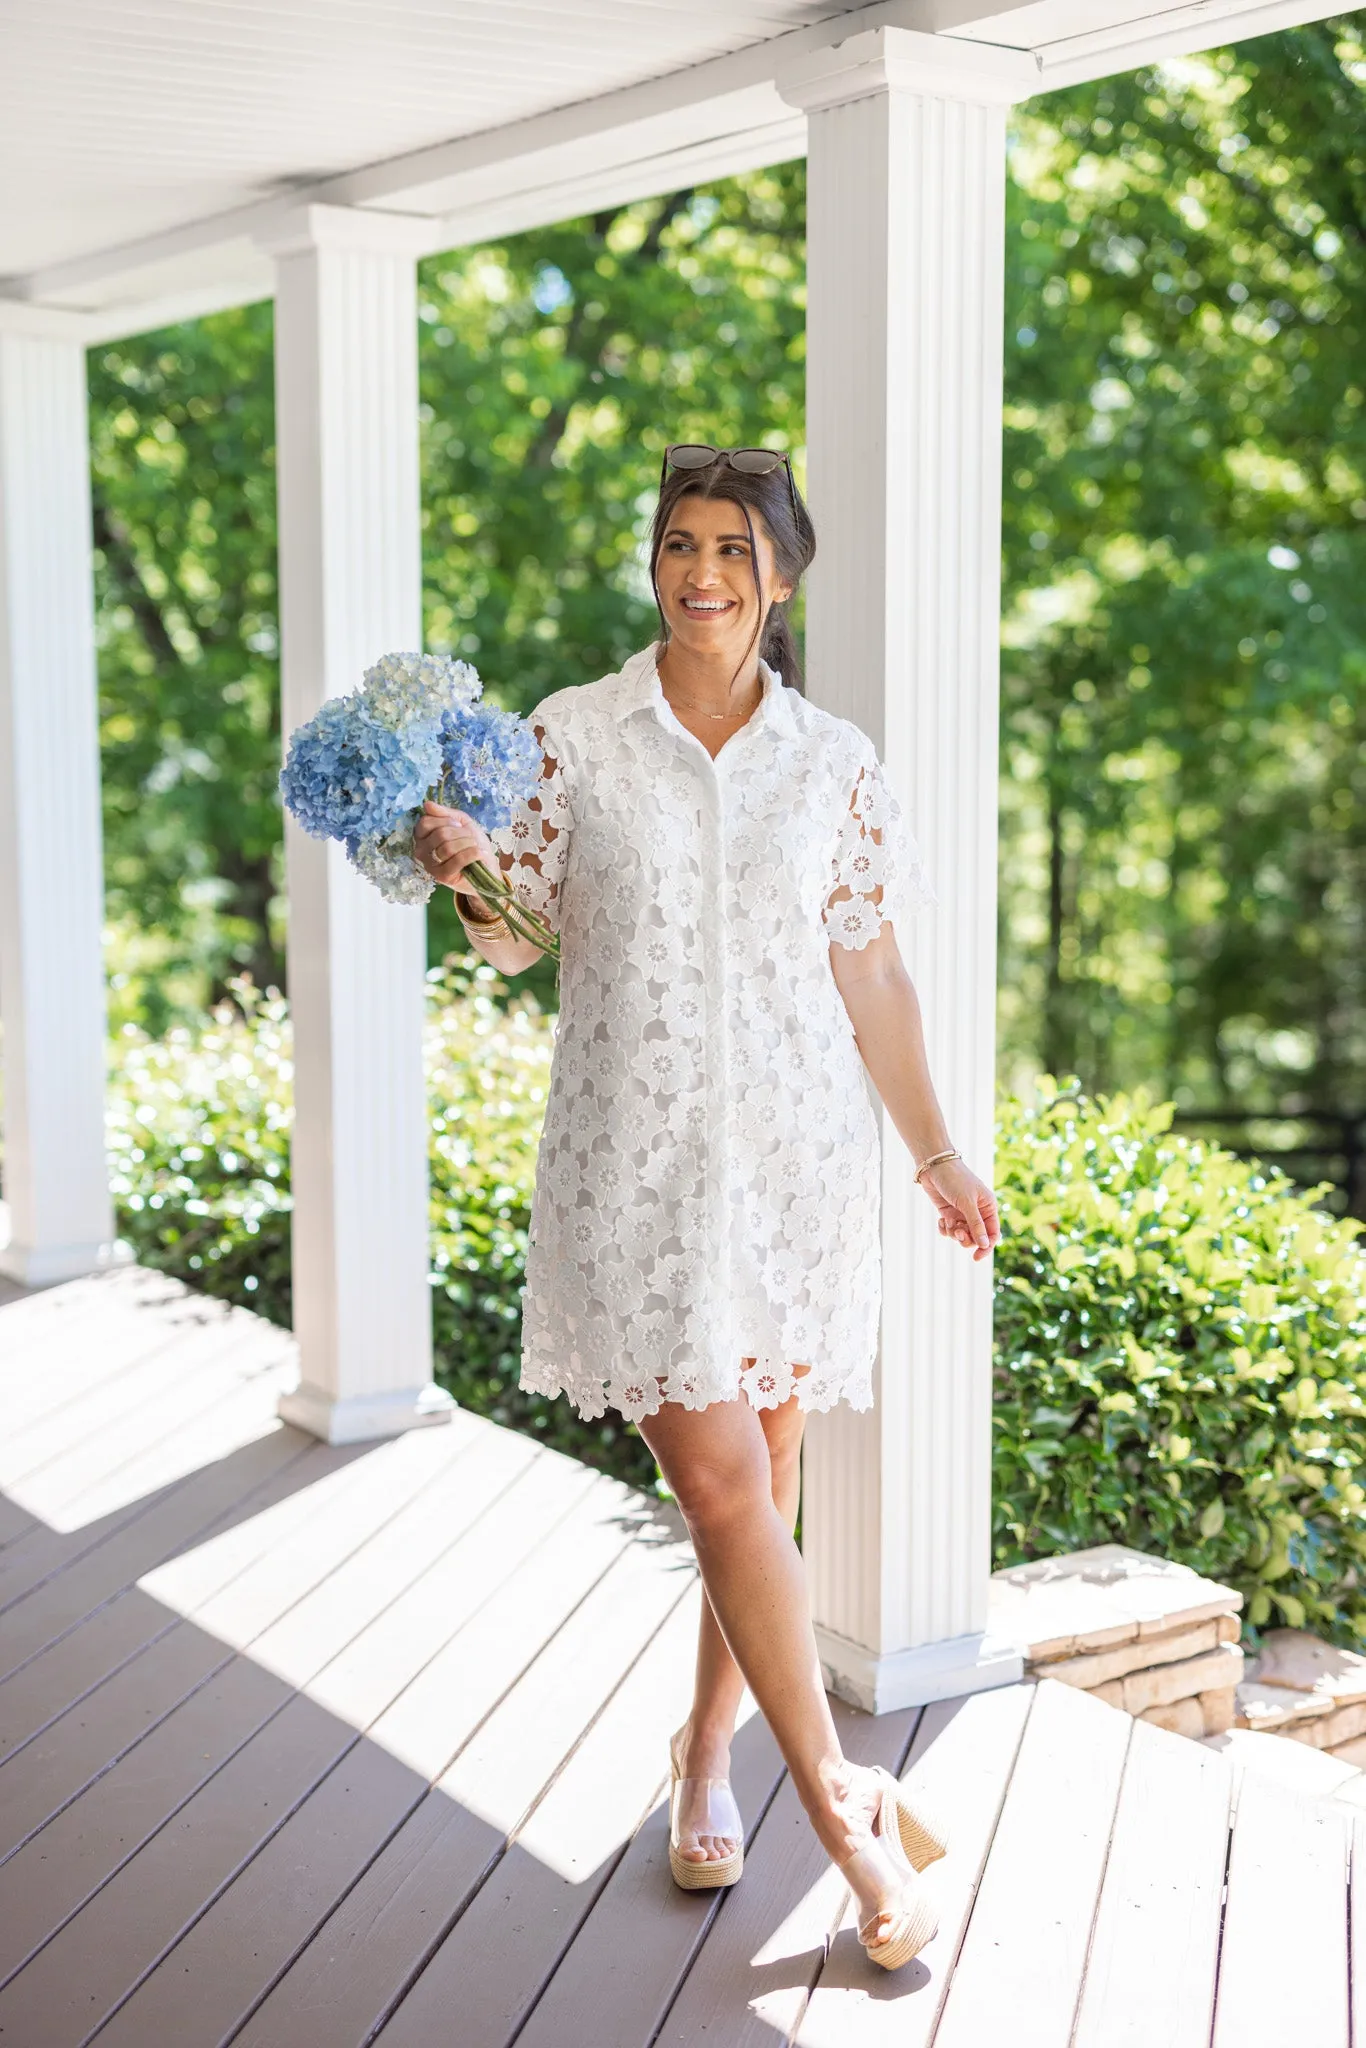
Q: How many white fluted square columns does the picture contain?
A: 3